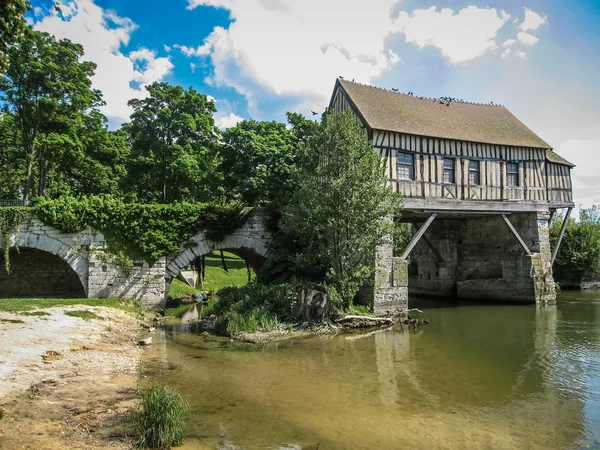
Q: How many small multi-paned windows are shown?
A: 4